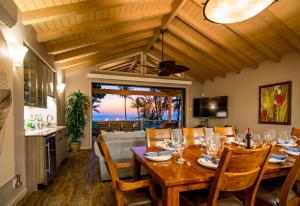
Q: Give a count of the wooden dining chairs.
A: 7